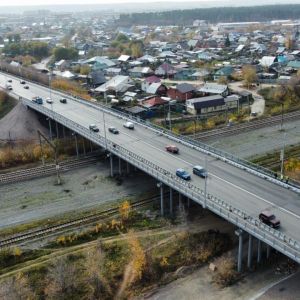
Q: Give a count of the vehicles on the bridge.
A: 14